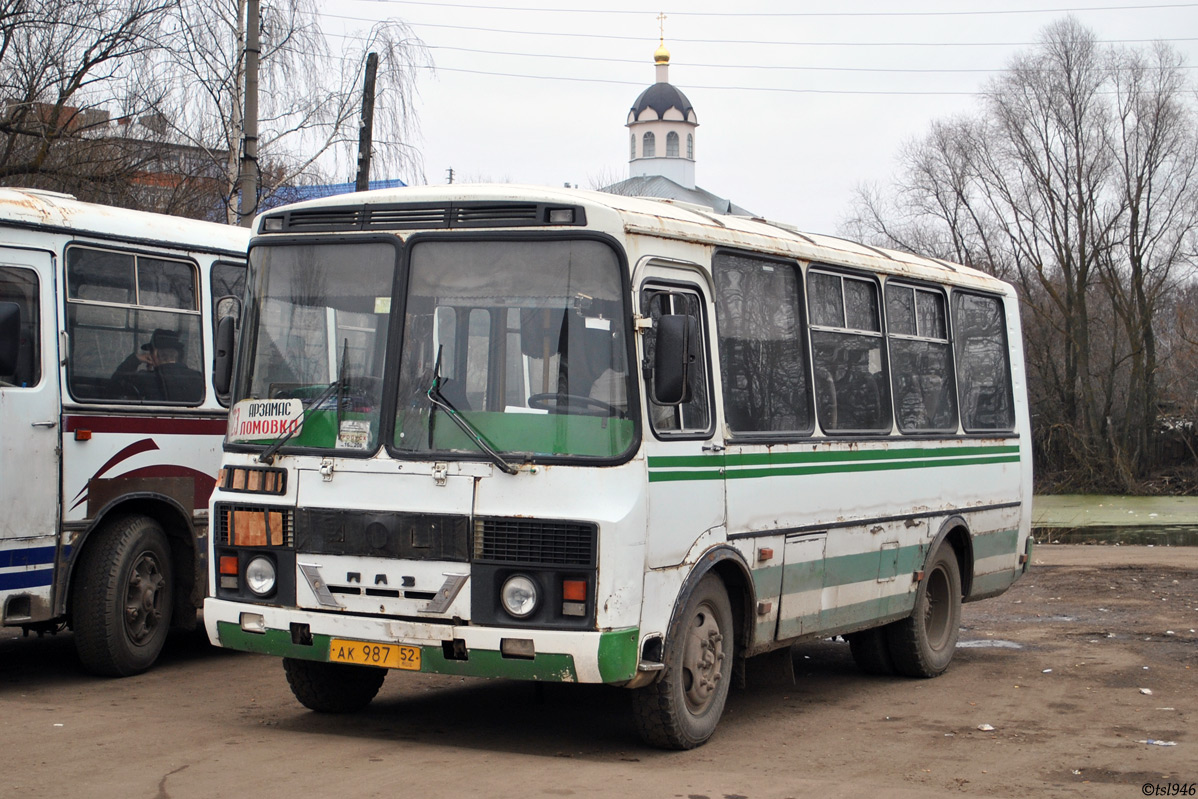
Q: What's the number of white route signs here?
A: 1